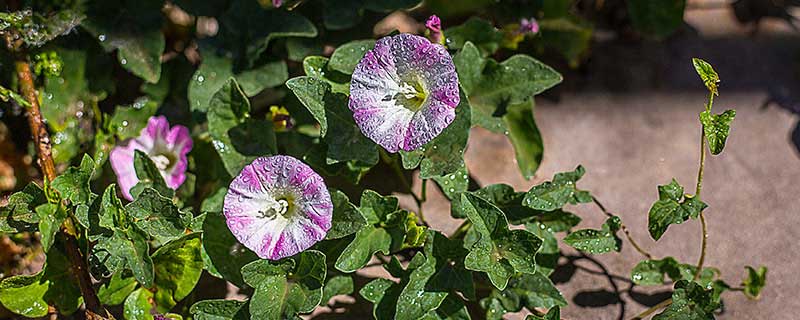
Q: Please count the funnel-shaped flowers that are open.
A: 3